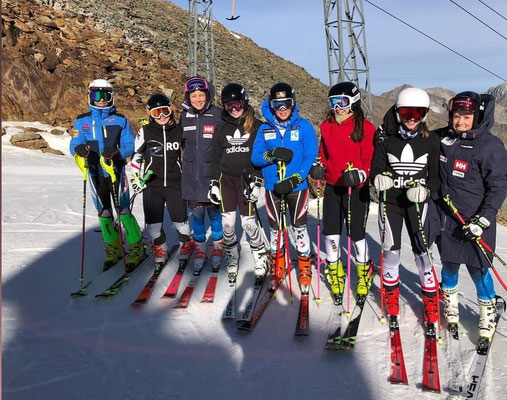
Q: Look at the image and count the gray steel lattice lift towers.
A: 2